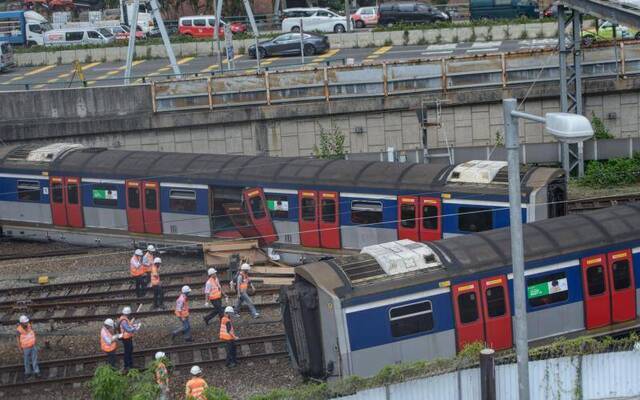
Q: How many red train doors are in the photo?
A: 14